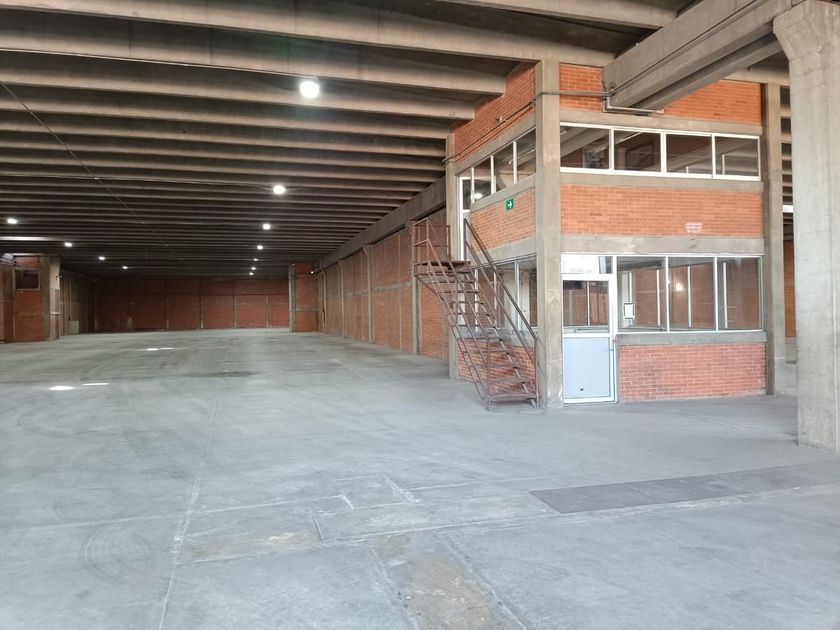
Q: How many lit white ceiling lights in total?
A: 11